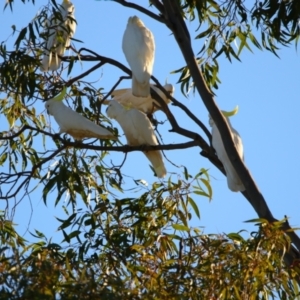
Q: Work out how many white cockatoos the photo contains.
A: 6